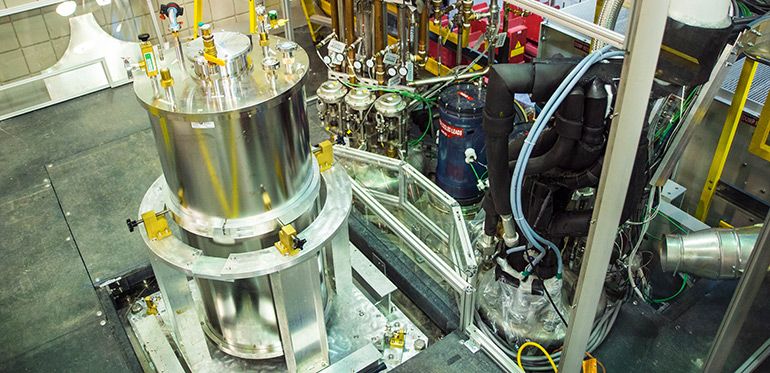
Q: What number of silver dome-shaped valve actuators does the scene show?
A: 3